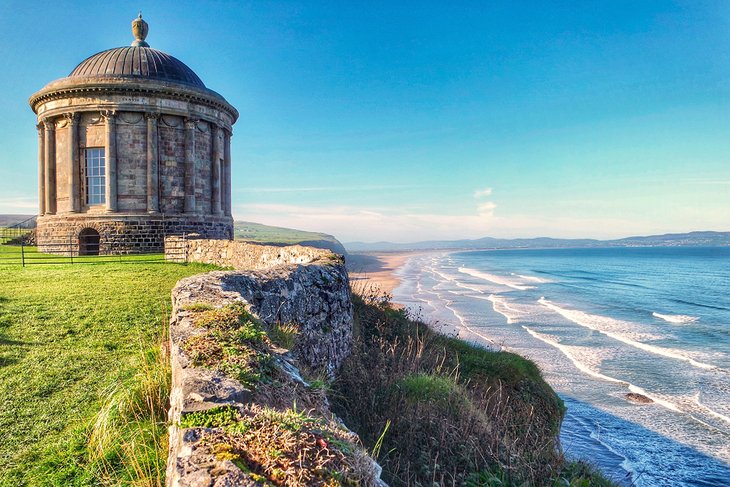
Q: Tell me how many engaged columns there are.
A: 8